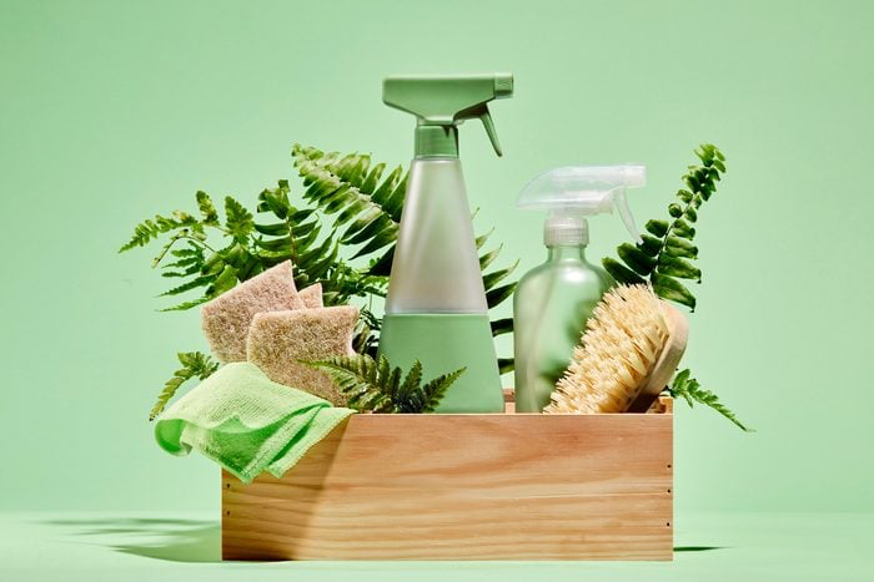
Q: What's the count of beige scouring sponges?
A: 3